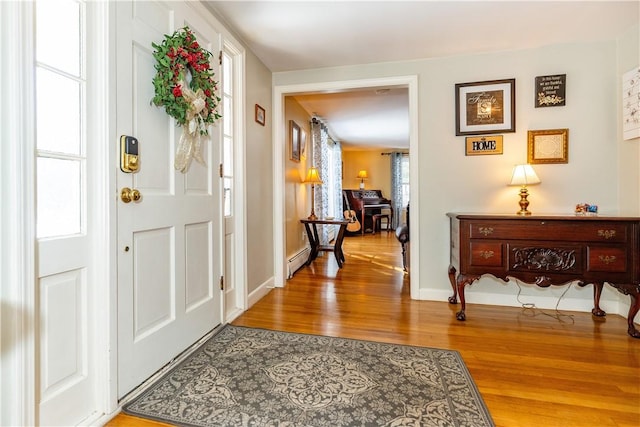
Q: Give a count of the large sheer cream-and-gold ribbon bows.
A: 1